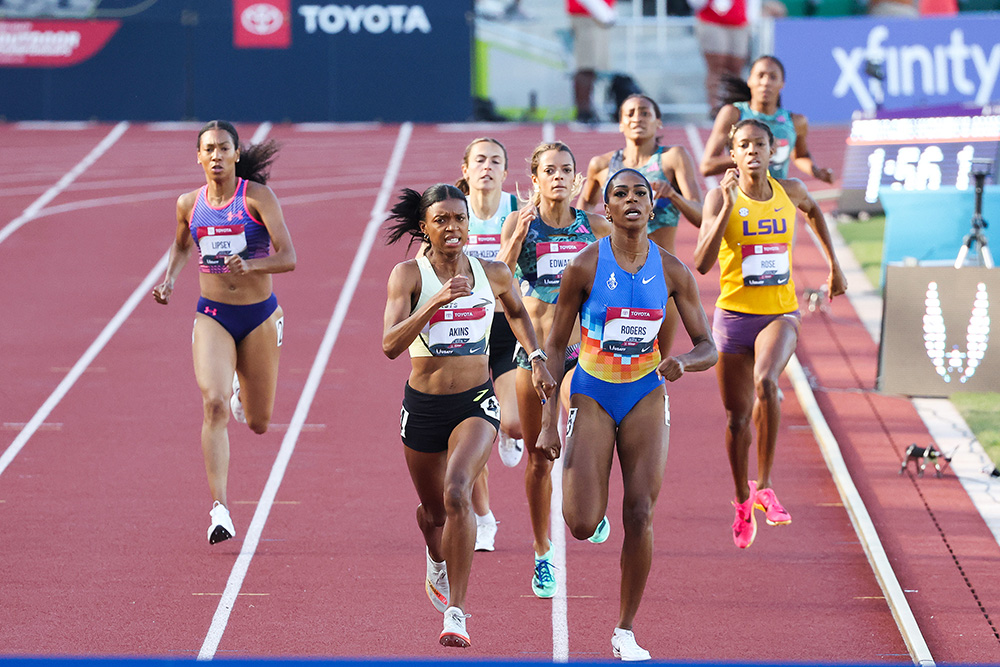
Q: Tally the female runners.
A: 8